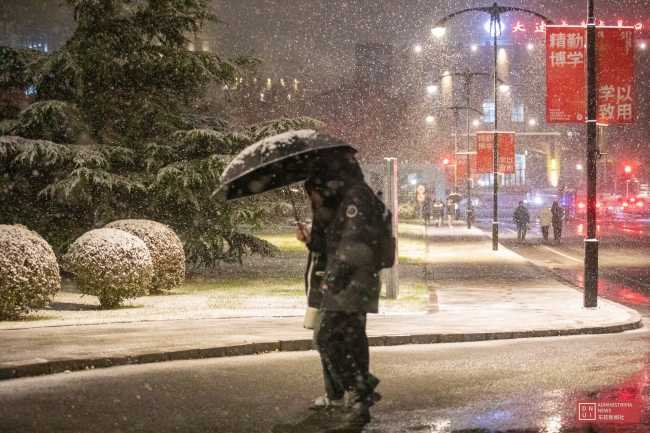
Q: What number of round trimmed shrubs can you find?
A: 3